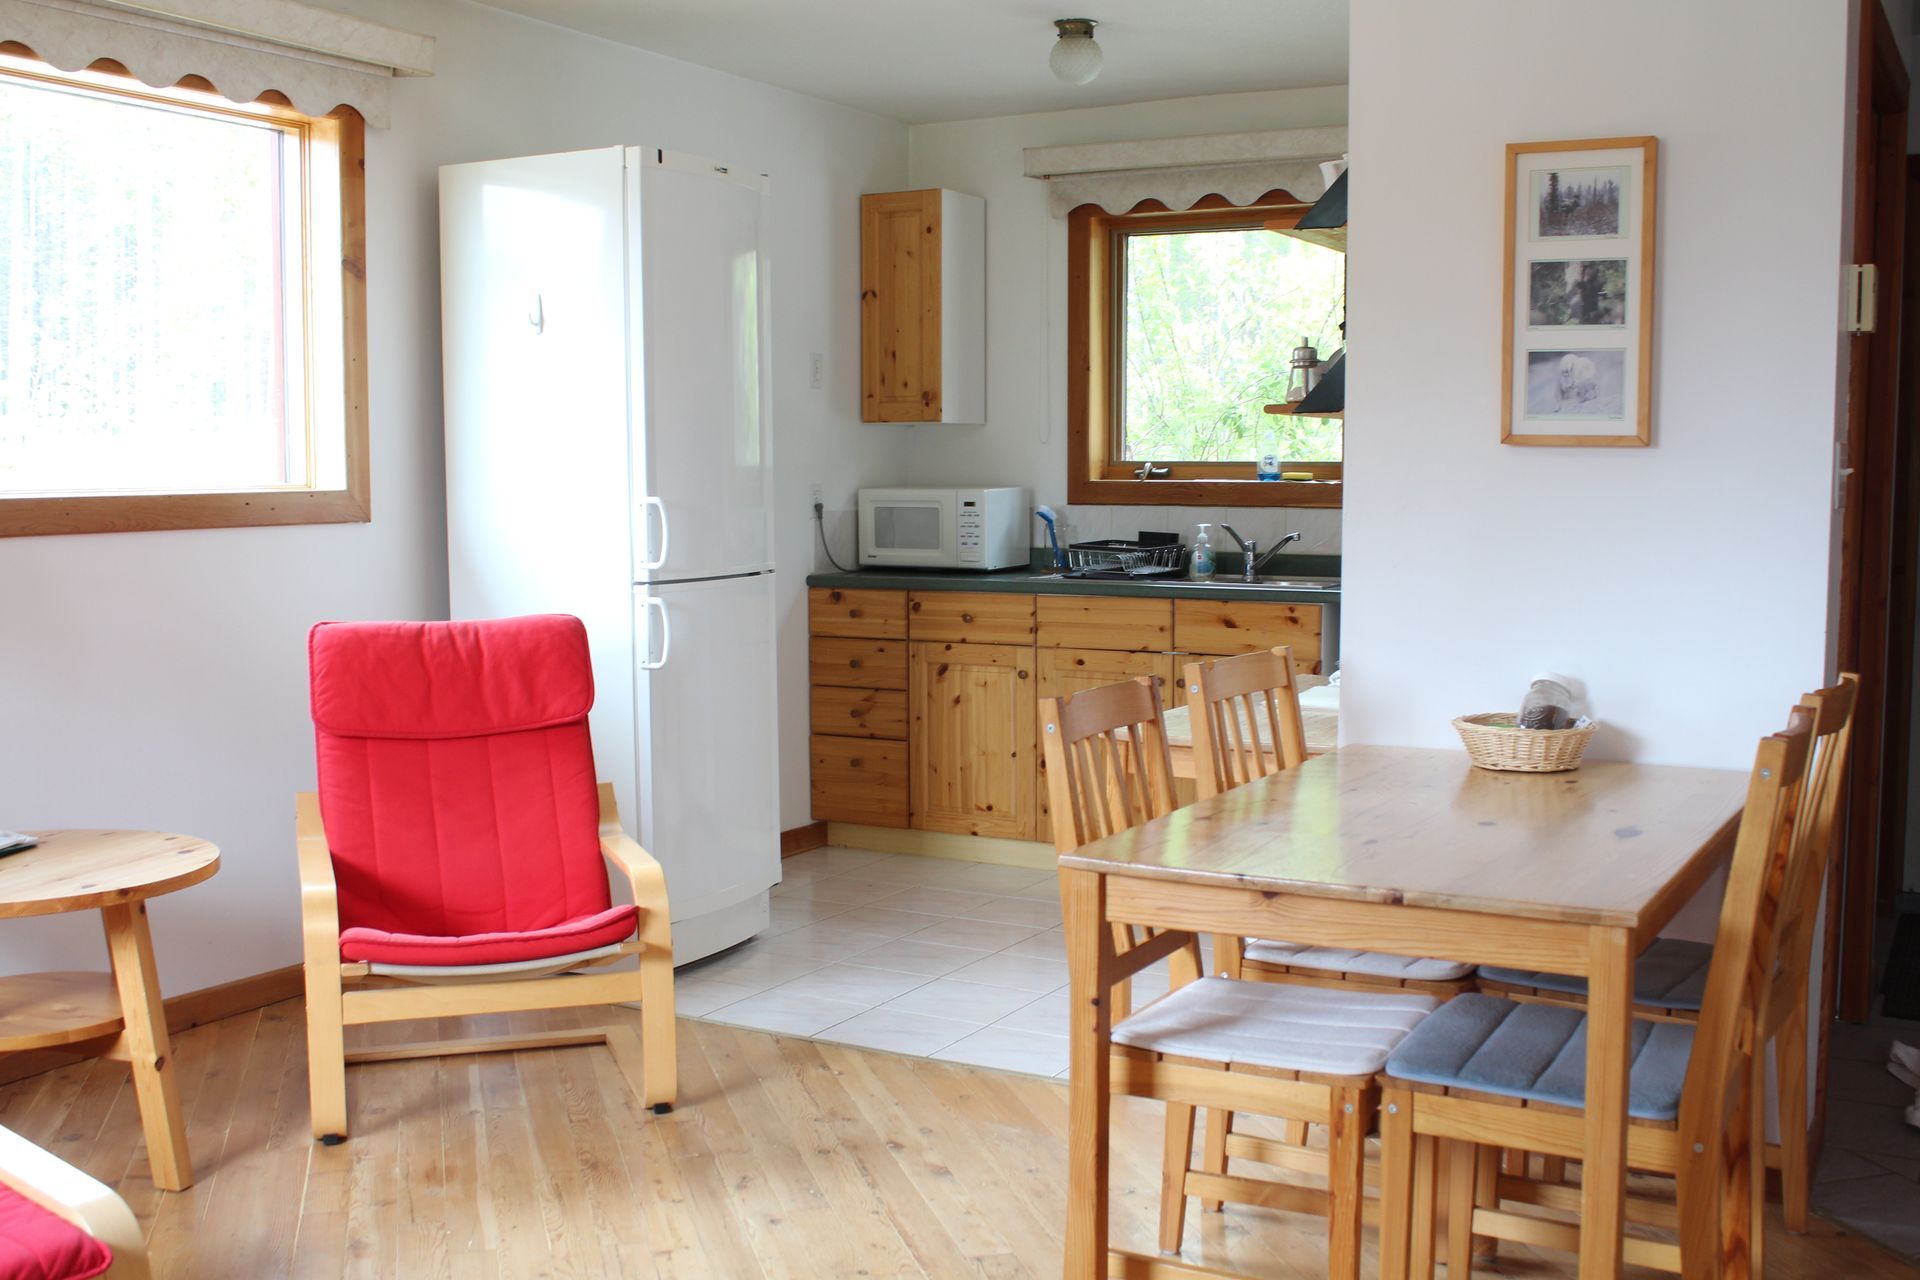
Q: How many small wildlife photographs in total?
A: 3